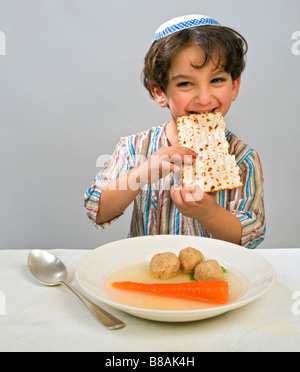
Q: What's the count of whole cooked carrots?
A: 1